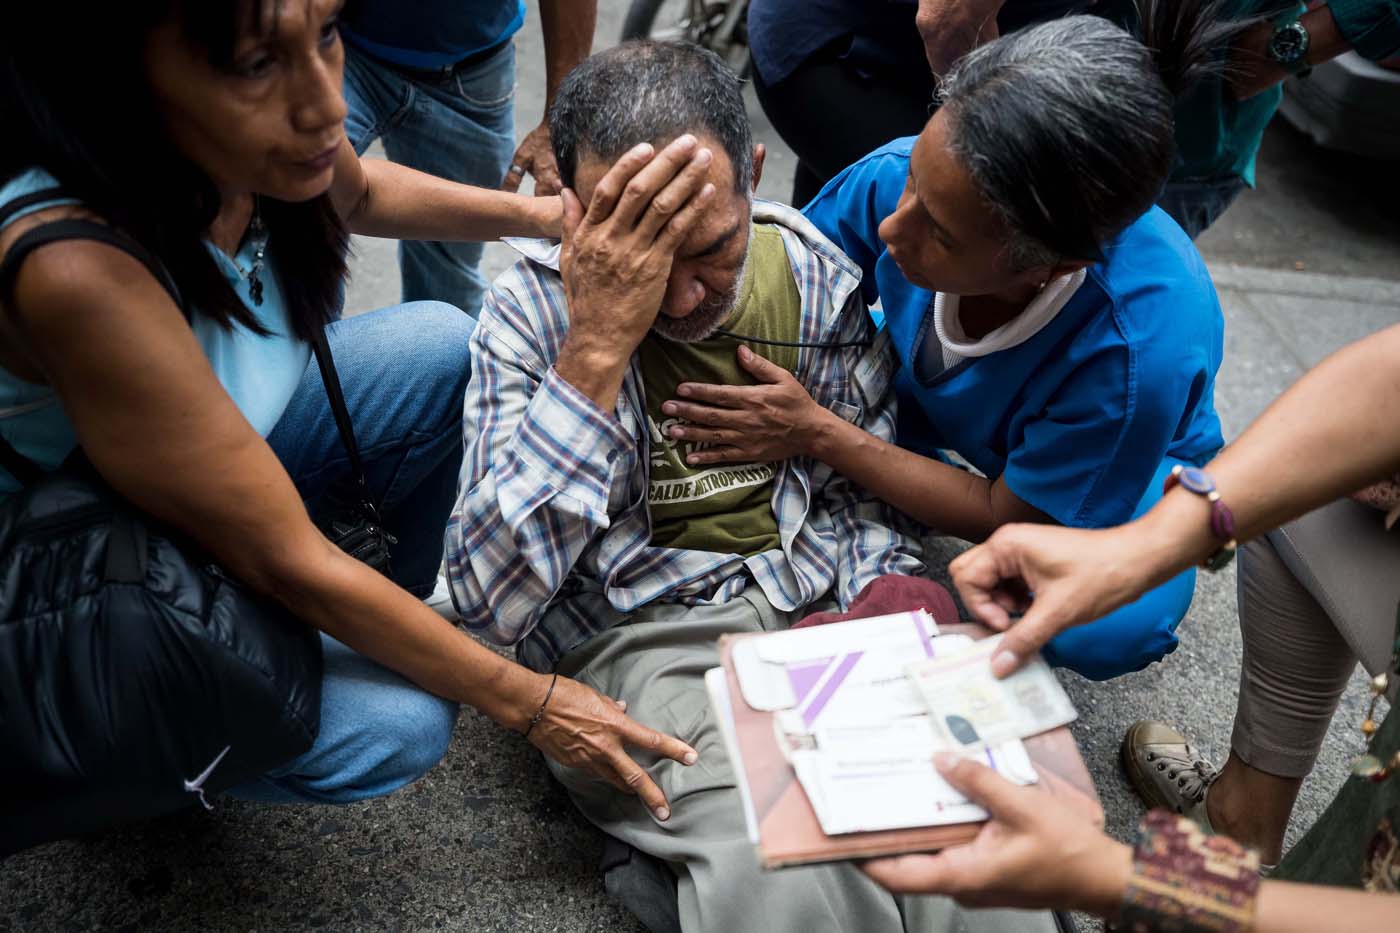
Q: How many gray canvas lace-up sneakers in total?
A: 1